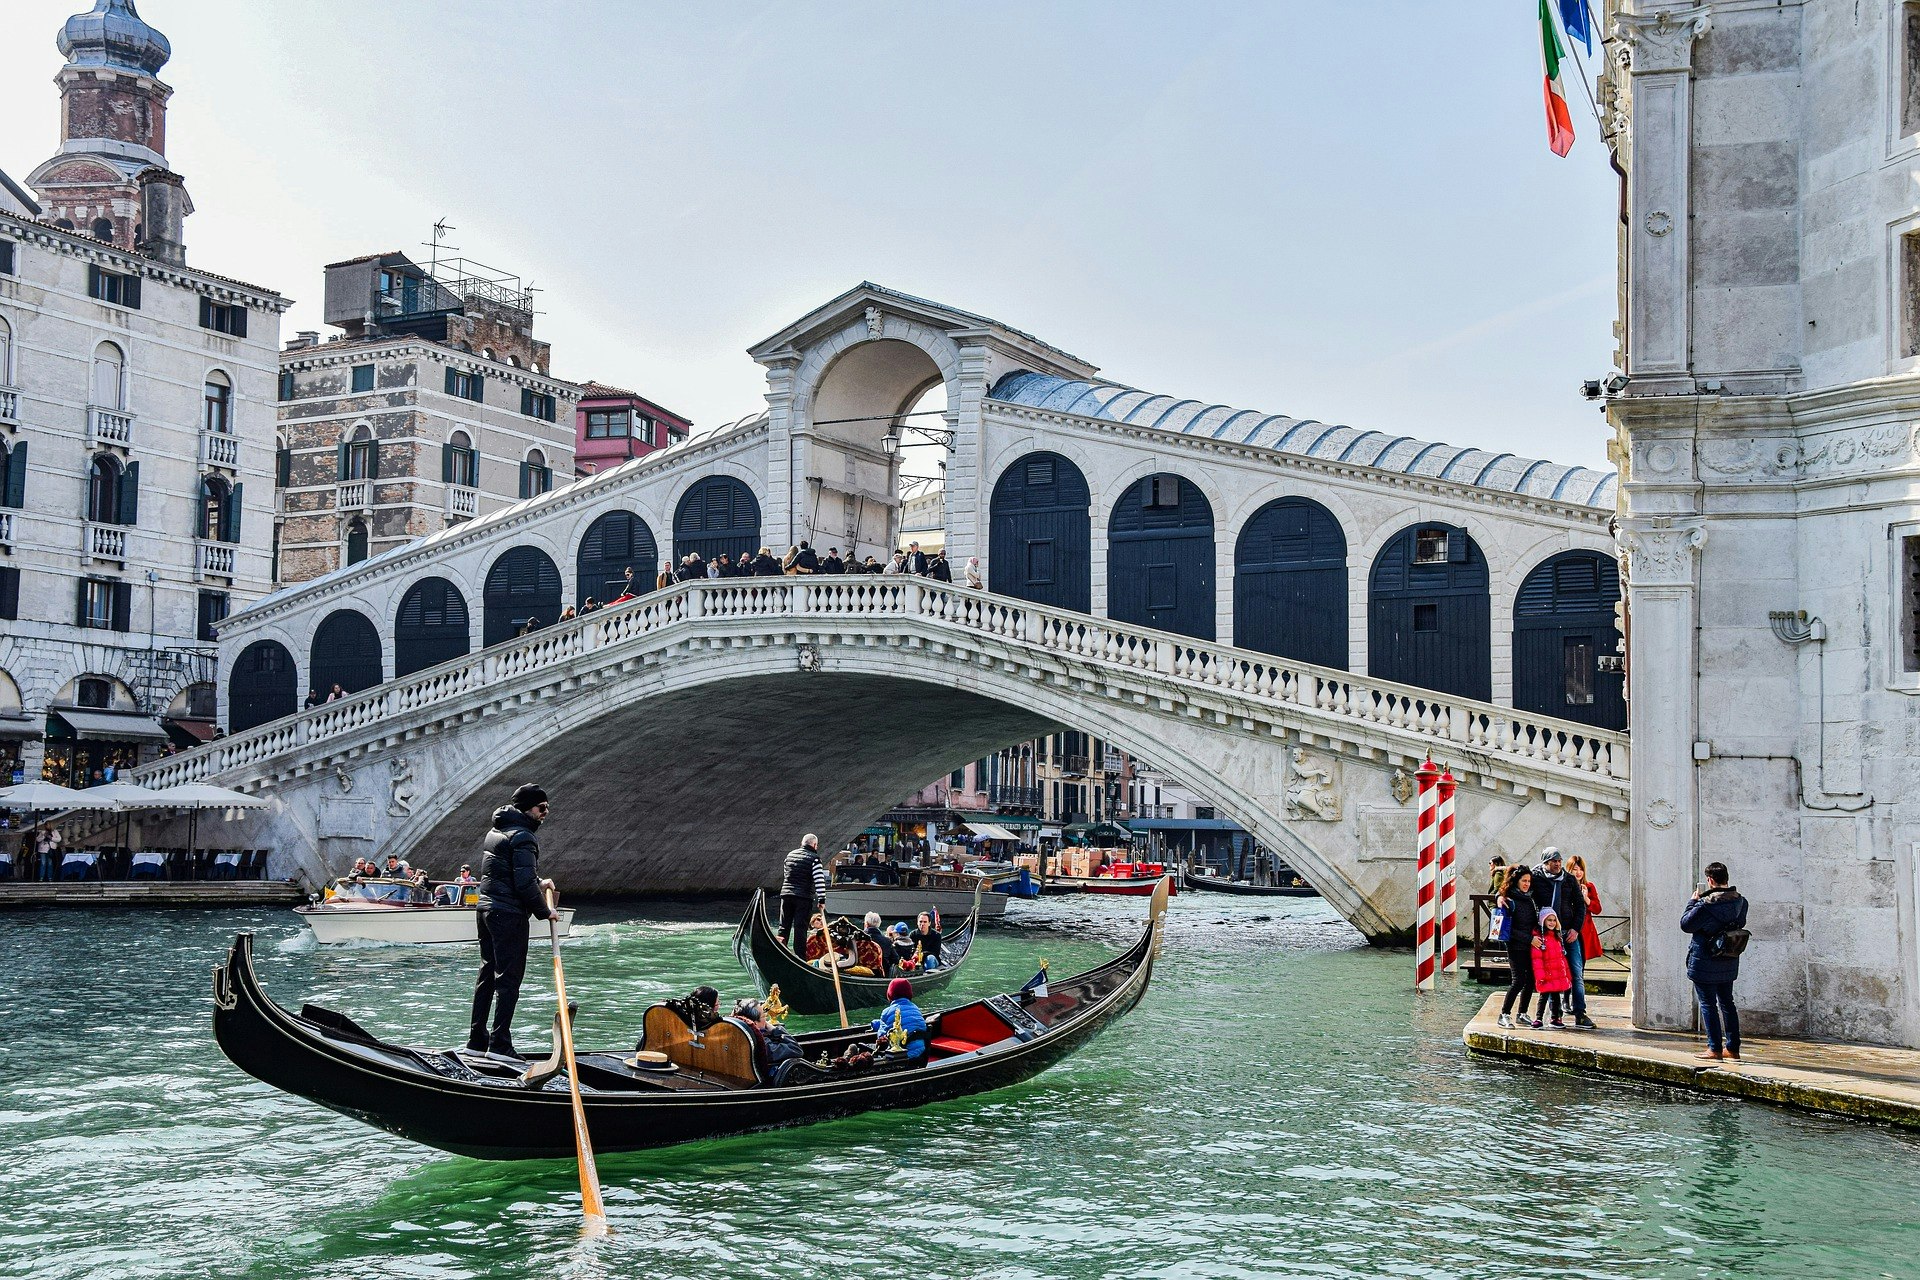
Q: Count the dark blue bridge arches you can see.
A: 11